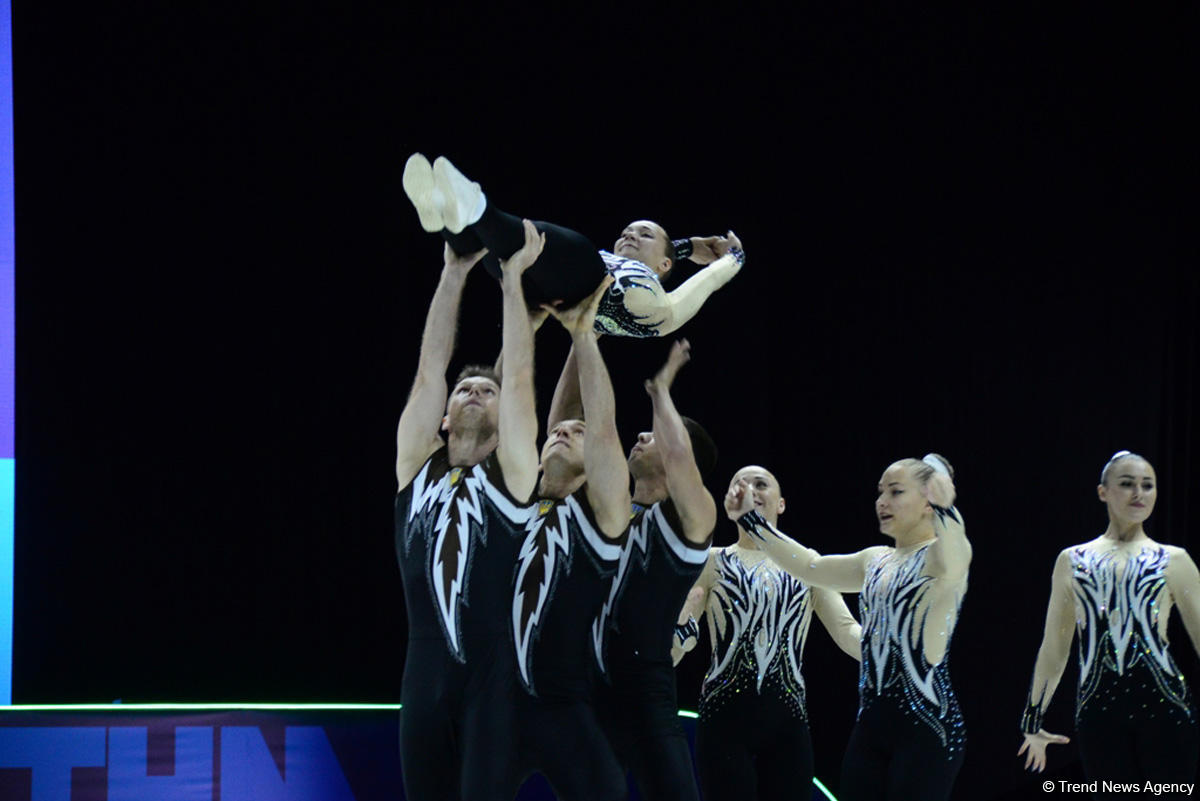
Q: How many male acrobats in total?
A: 3